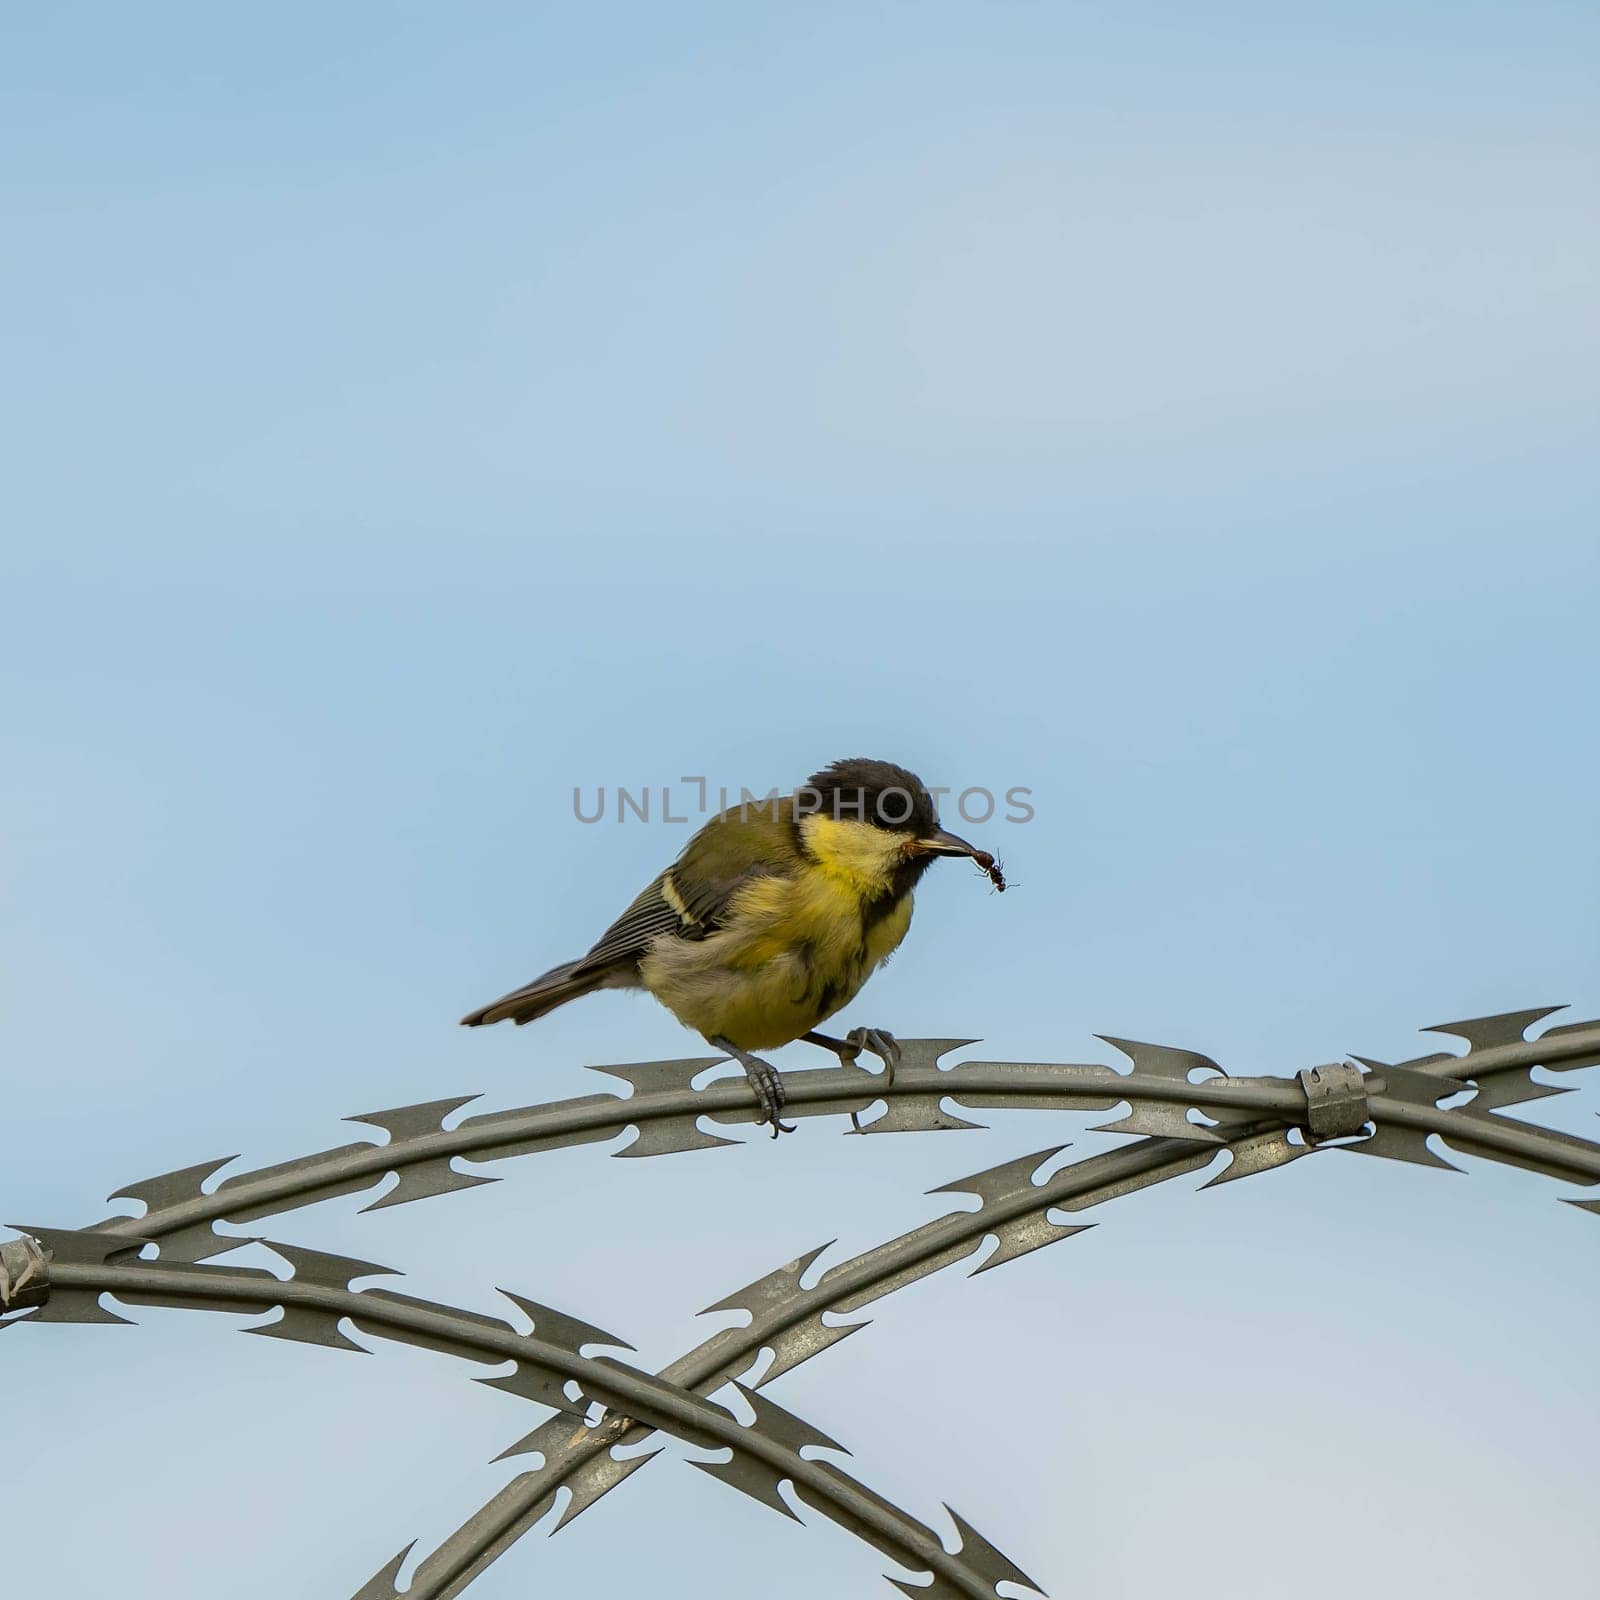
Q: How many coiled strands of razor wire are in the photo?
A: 3